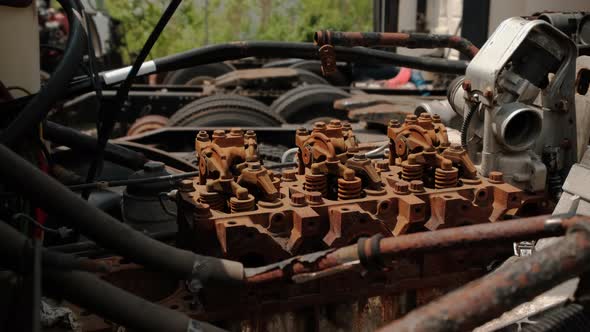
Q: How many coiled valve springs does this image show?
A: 6